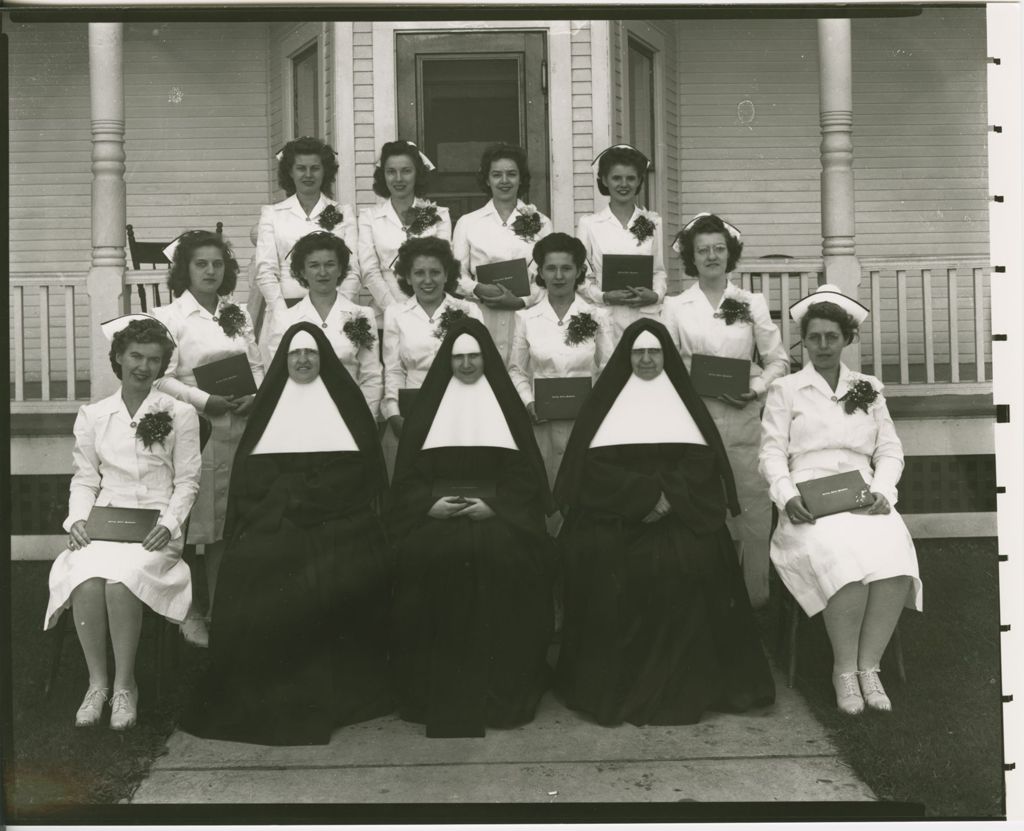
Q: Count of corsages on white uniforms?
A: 11